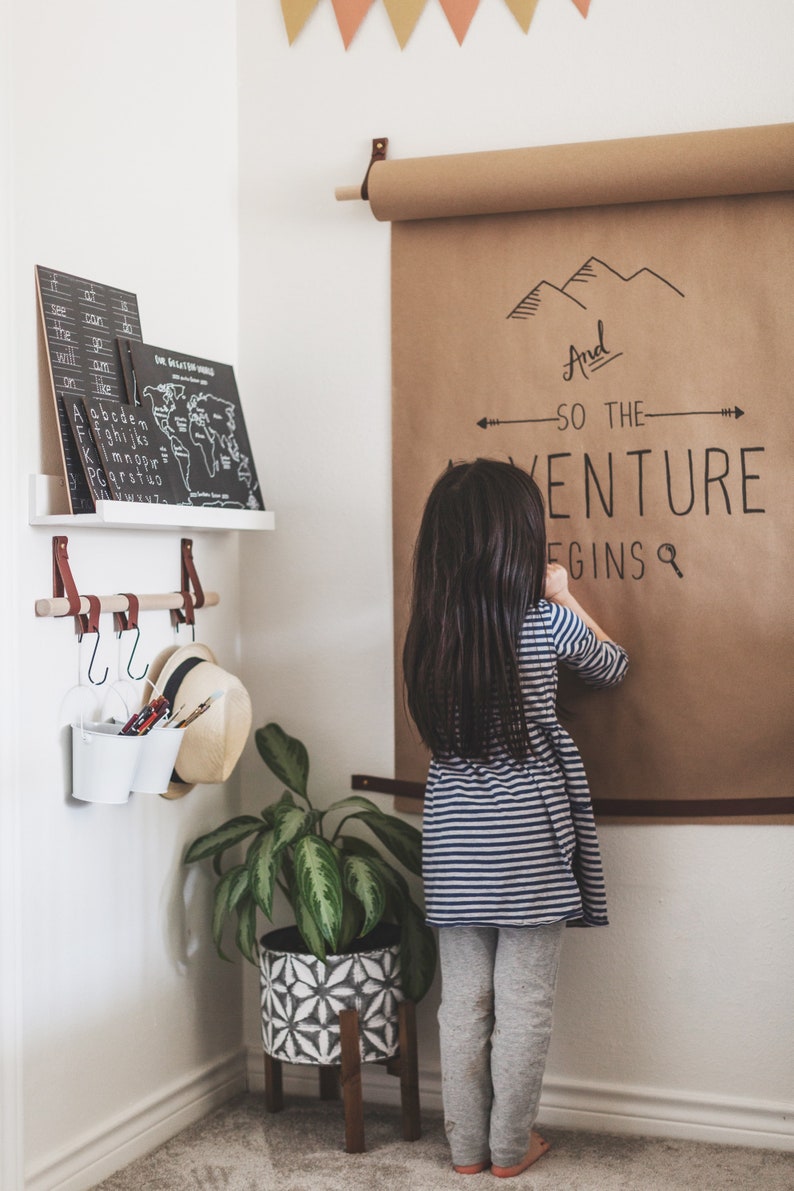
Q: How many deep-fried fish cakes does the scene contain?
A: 0